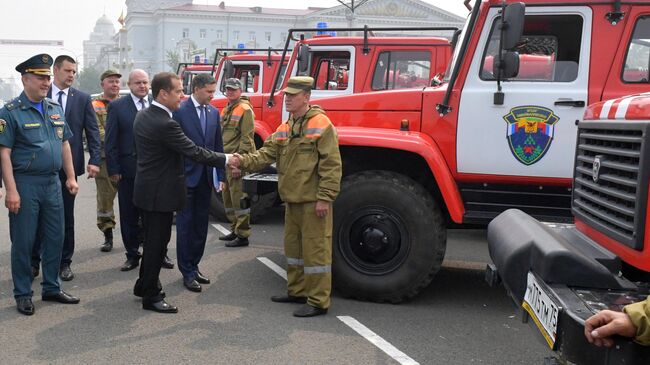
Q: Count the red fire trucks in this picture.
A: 5